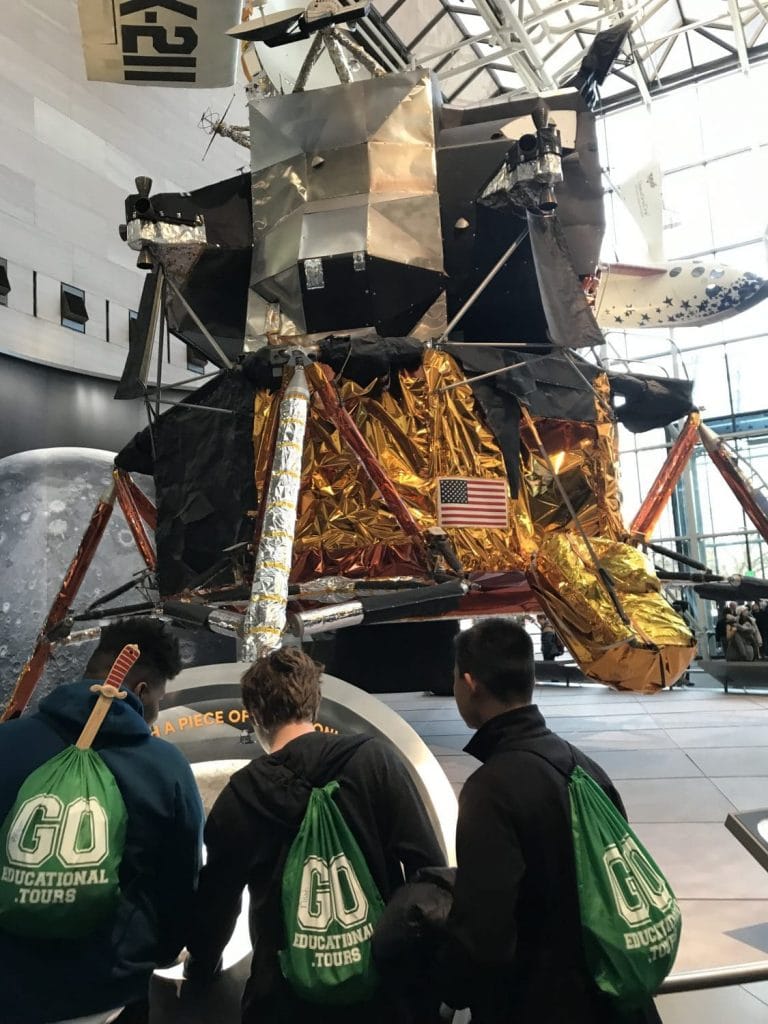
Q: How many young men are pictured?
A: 3